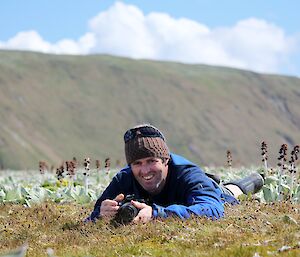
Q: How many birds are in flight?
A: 0